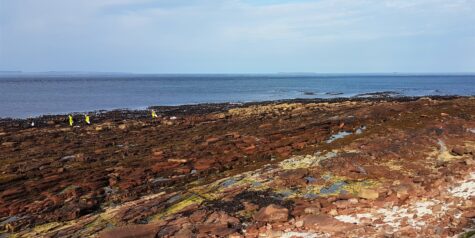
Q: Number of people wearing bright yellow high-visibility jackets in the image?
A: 3